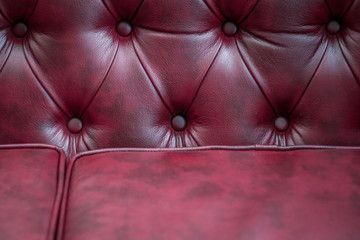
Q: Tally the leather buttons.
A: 7